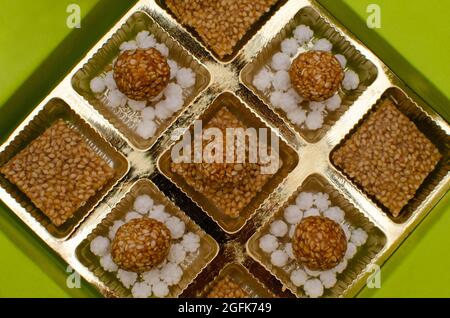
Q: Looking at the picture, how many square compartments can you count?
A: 9